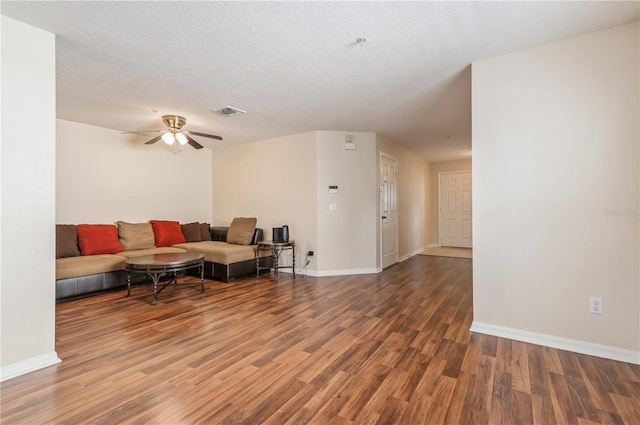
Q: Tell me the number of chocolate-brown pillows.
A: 3